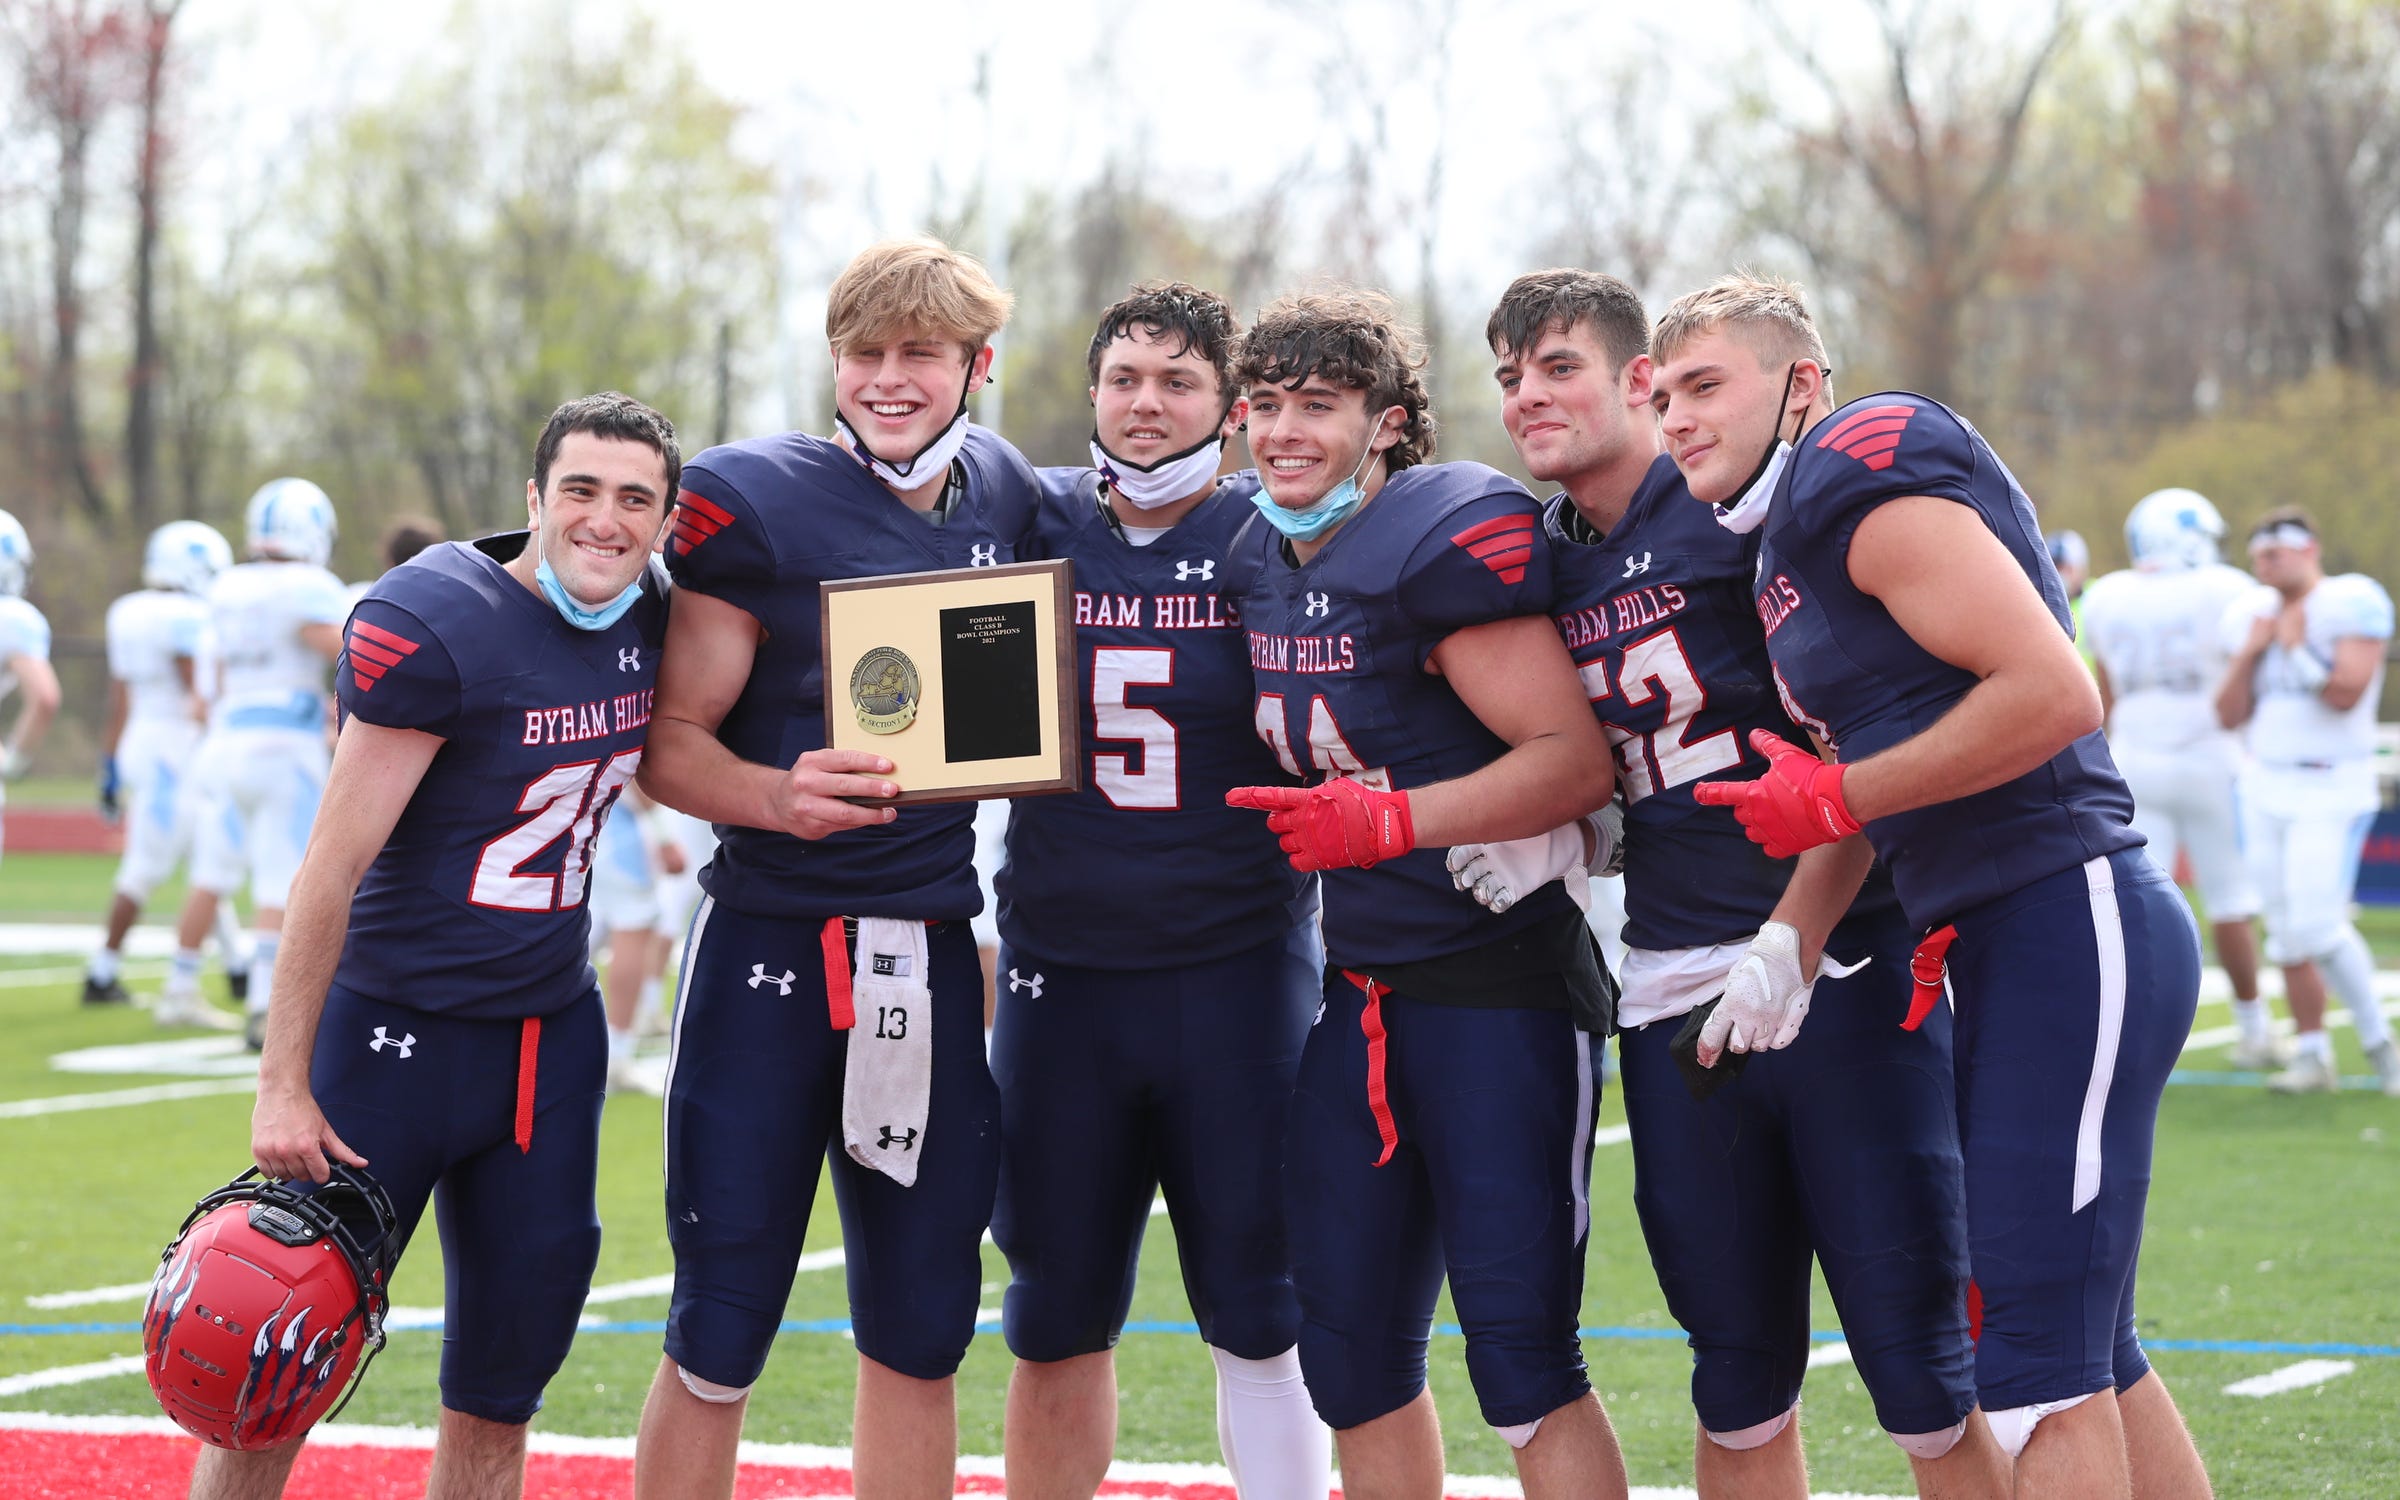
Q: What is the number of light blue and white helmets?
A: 4